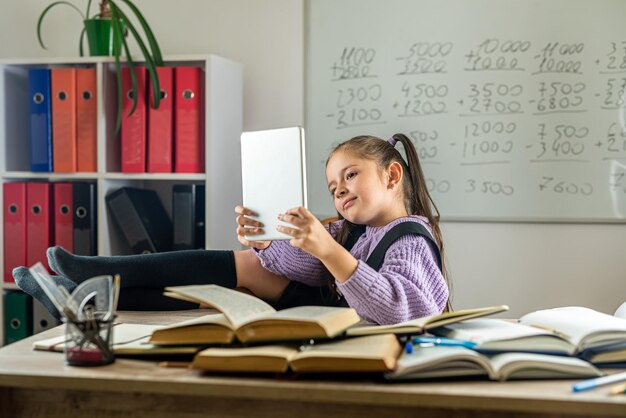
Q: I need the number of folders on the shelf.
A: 14